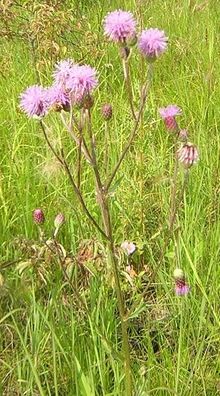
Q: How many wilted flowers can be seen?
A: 1